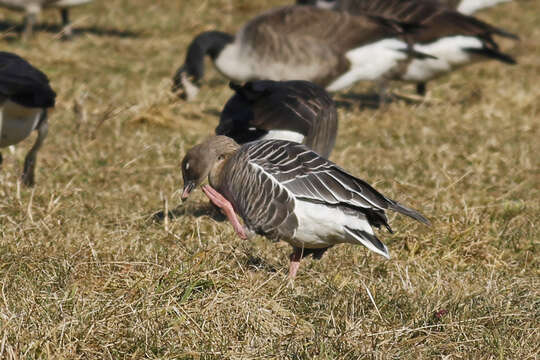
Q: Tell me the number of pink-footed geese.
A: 1